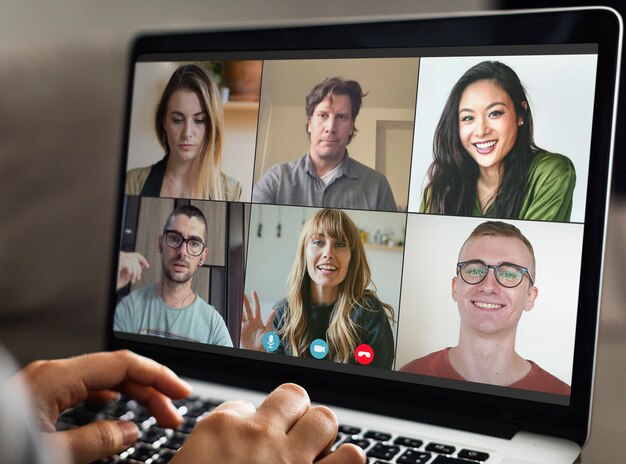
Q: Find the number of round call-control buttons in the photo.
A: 3